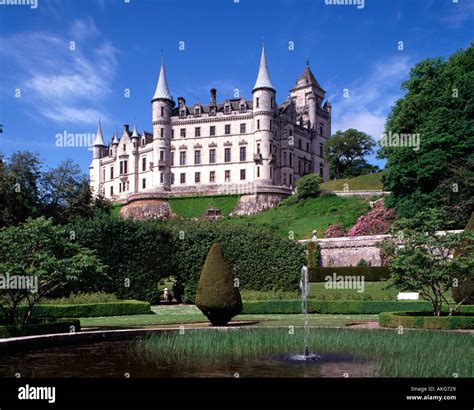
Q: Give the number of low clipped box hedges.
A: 4